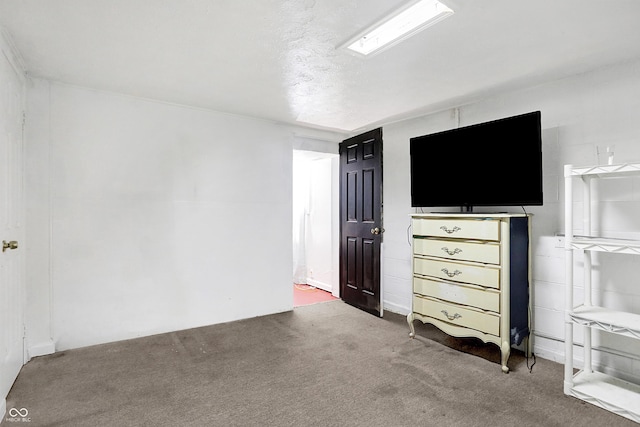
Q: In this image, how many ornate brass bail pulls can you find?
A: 4